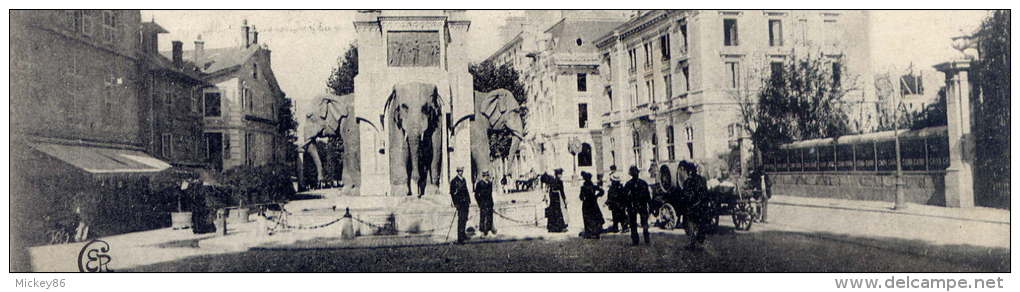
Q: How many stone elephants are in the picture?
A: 3